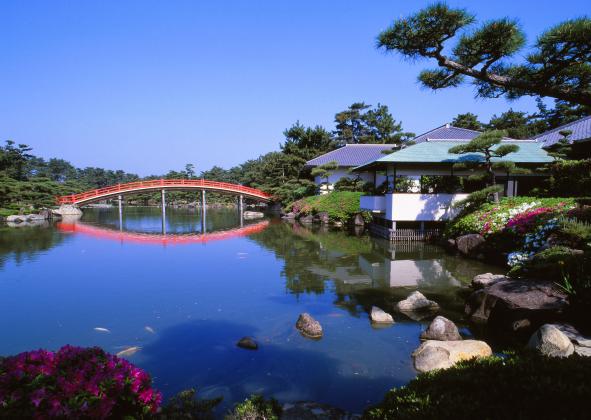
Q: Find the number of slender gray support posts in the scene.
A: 4